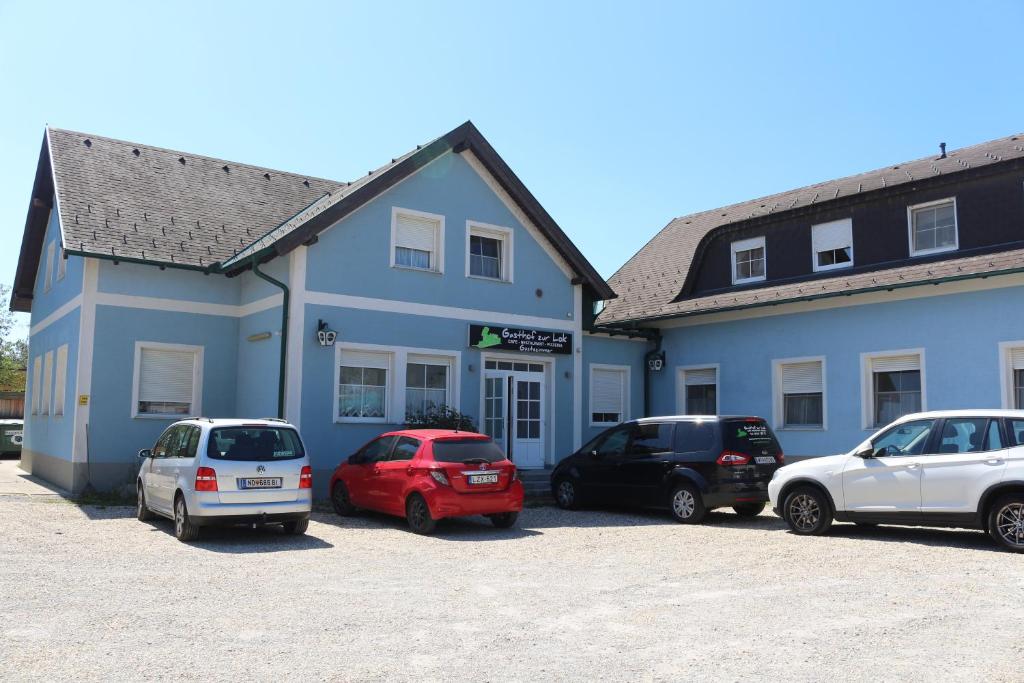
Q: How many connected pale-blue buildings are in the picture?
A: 2